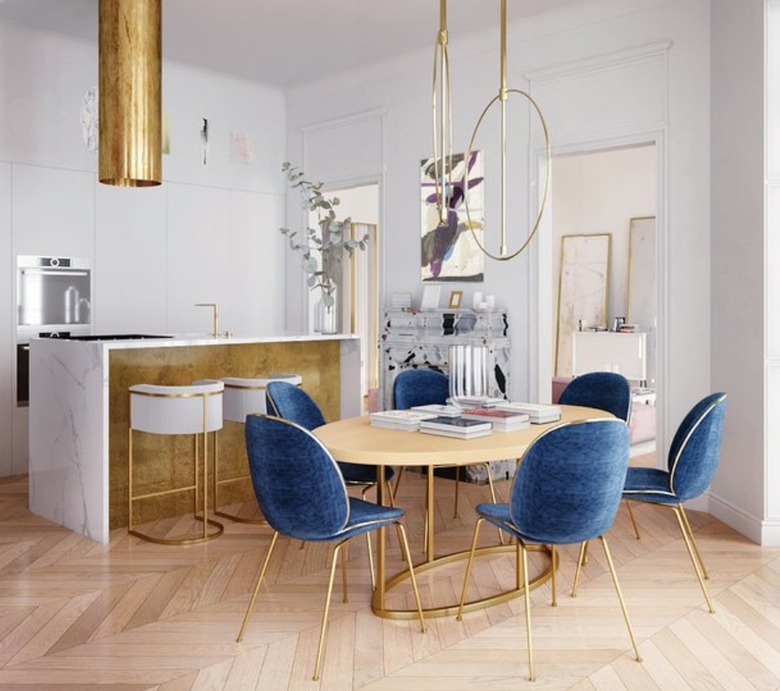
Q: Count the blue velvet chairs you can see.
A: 6